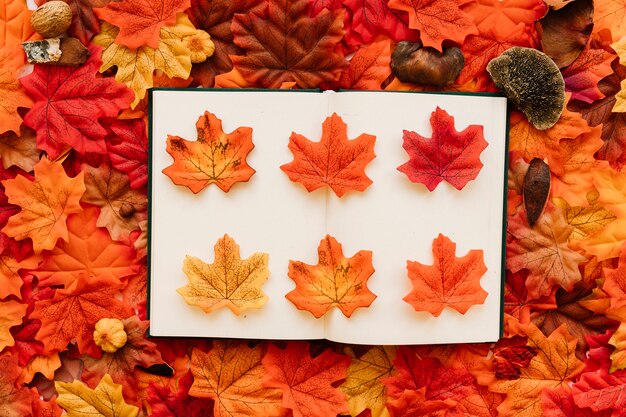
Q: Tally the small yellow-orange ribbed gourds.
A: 2